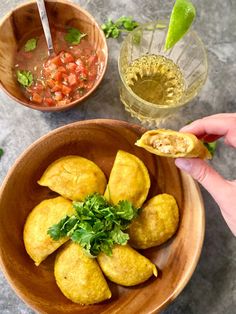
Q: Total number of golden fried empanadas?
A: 7